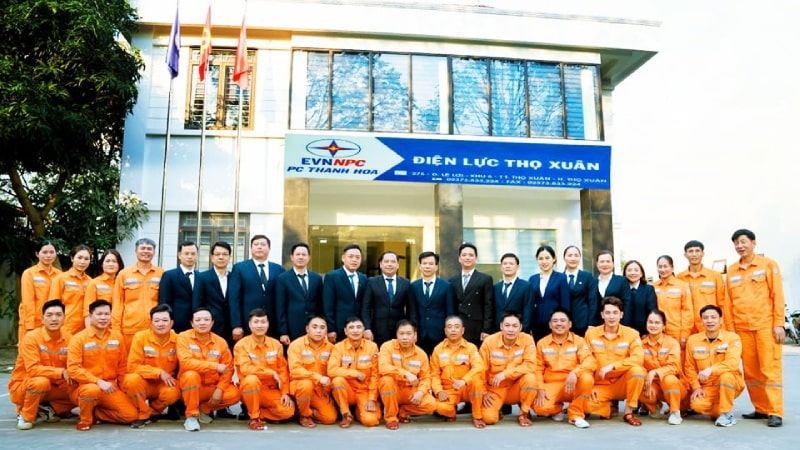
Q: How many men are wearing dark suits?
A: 9